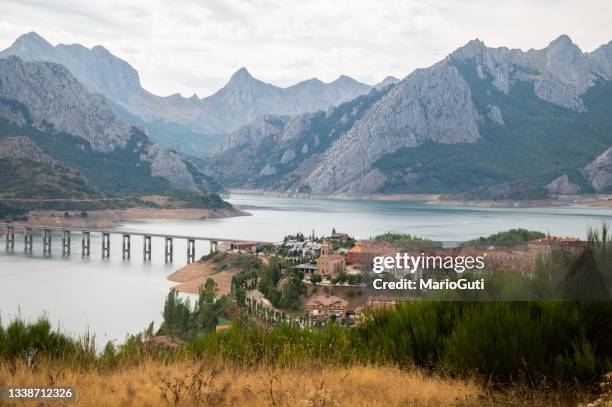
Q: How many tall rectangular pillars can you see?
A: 11